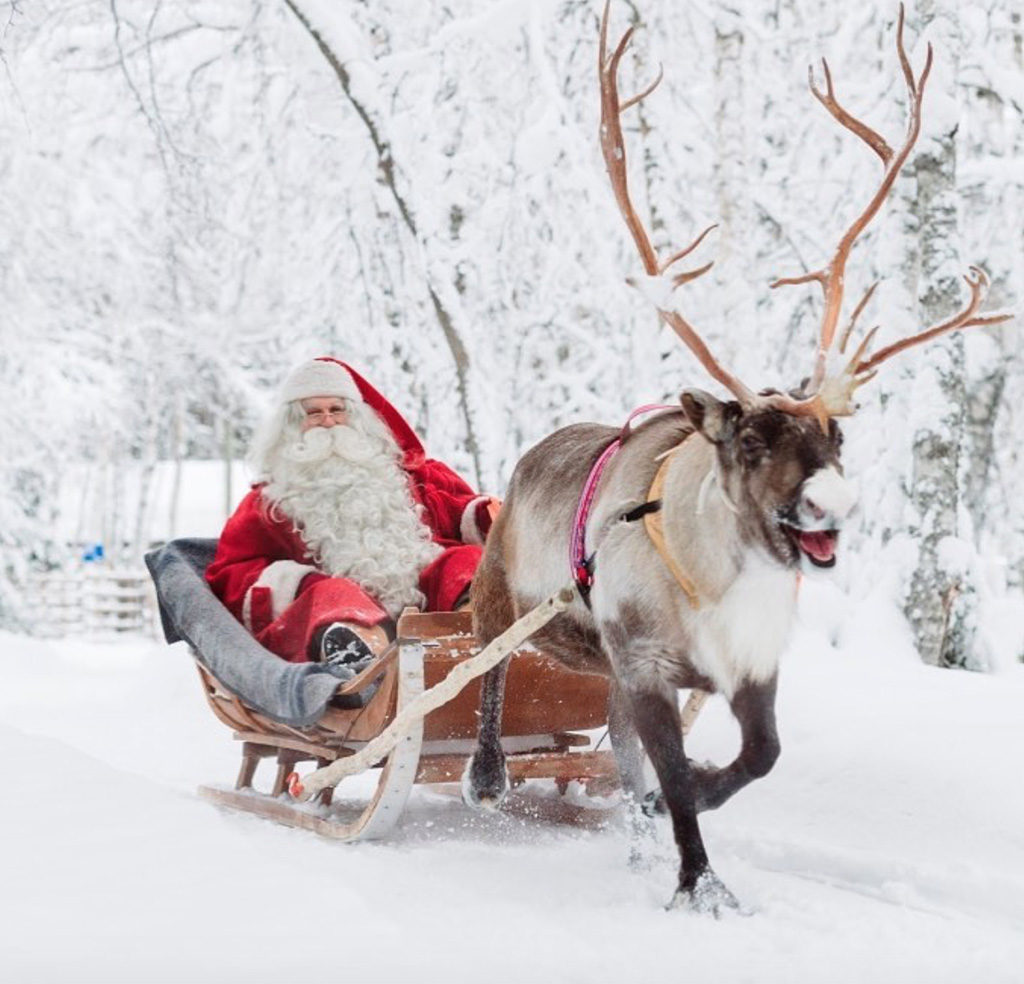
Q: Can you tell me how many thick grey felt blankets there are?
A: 1